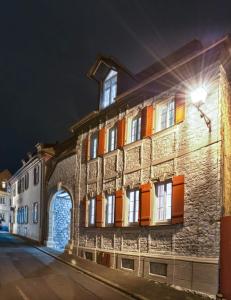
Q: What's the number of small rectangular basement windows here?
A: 3